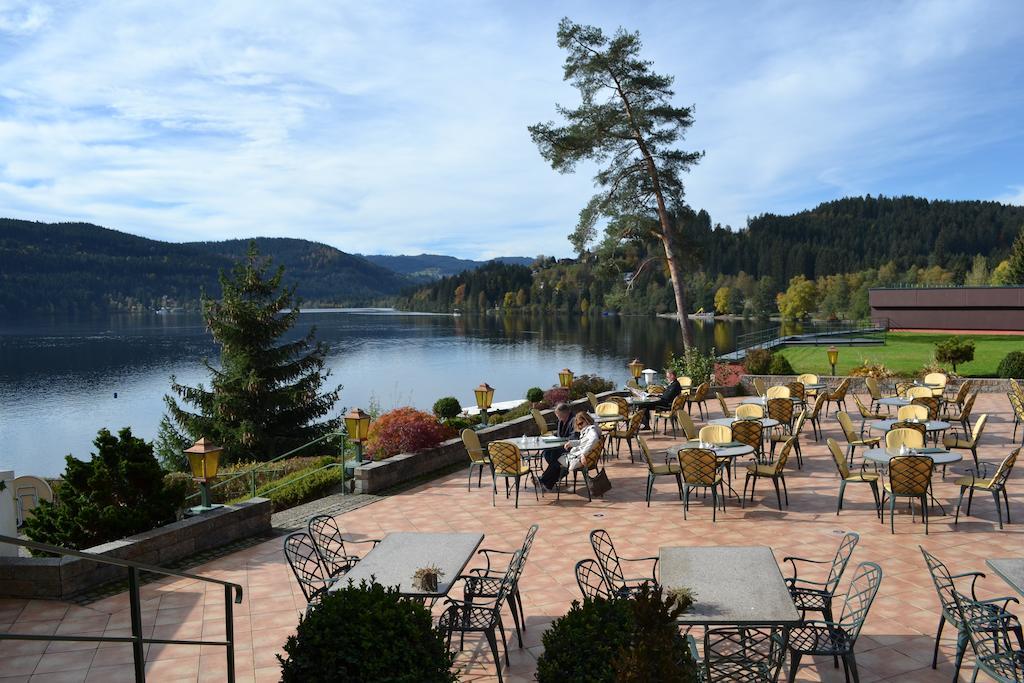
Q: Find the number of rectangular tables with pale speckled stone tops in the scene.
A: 3